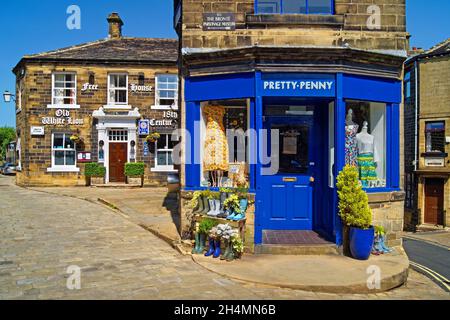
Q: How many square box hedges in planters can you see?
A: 2